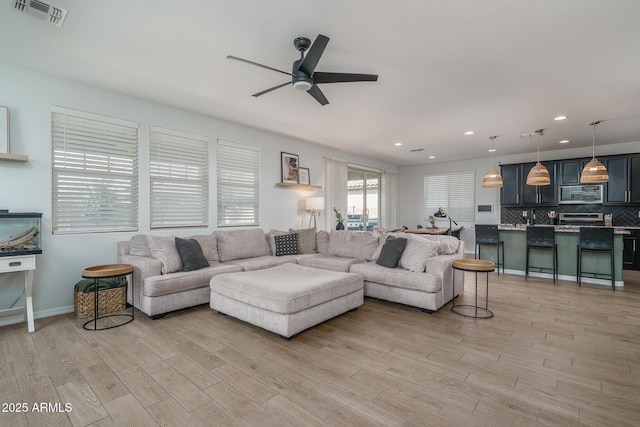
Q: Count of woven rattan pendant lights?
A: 3